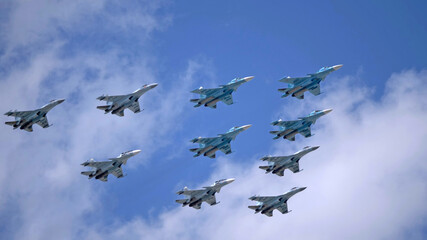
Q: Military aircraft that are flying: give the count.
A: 10